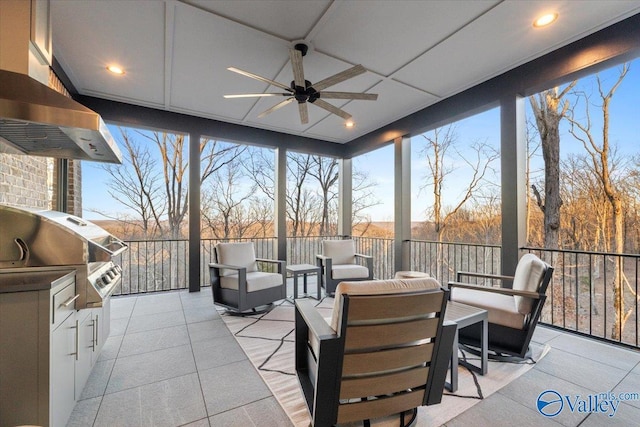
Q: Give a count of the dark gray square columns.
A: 5